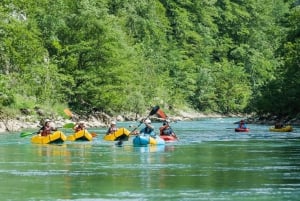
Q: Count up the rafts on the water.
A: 7